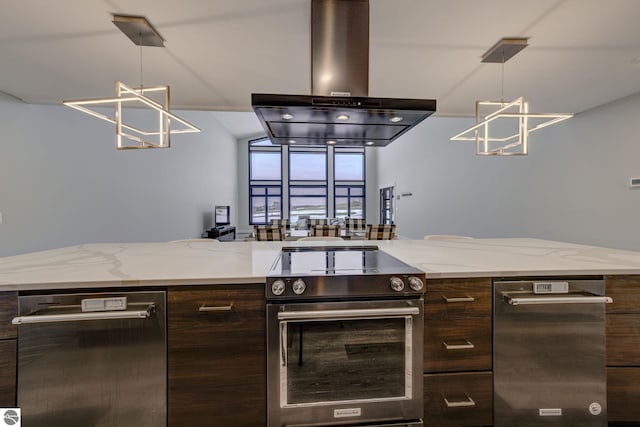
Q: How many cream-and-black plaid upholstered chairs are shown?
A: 6